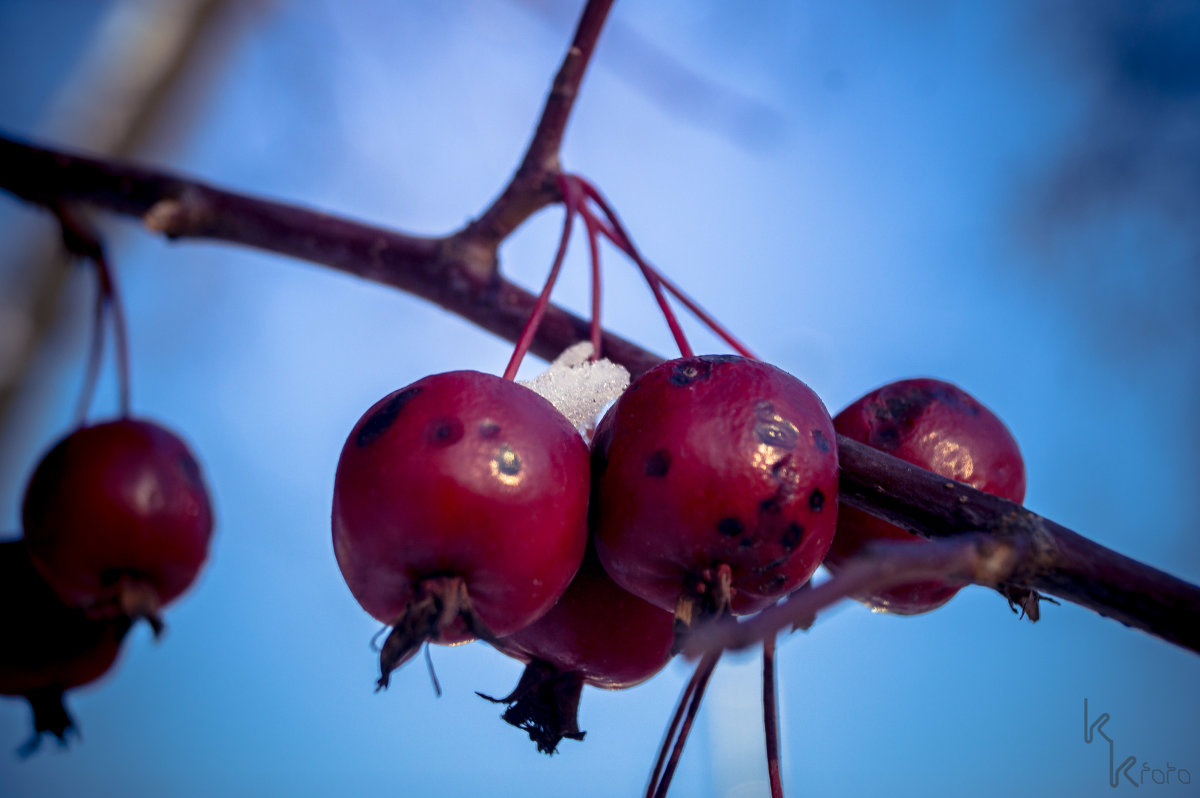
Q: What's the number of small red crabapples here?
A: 6